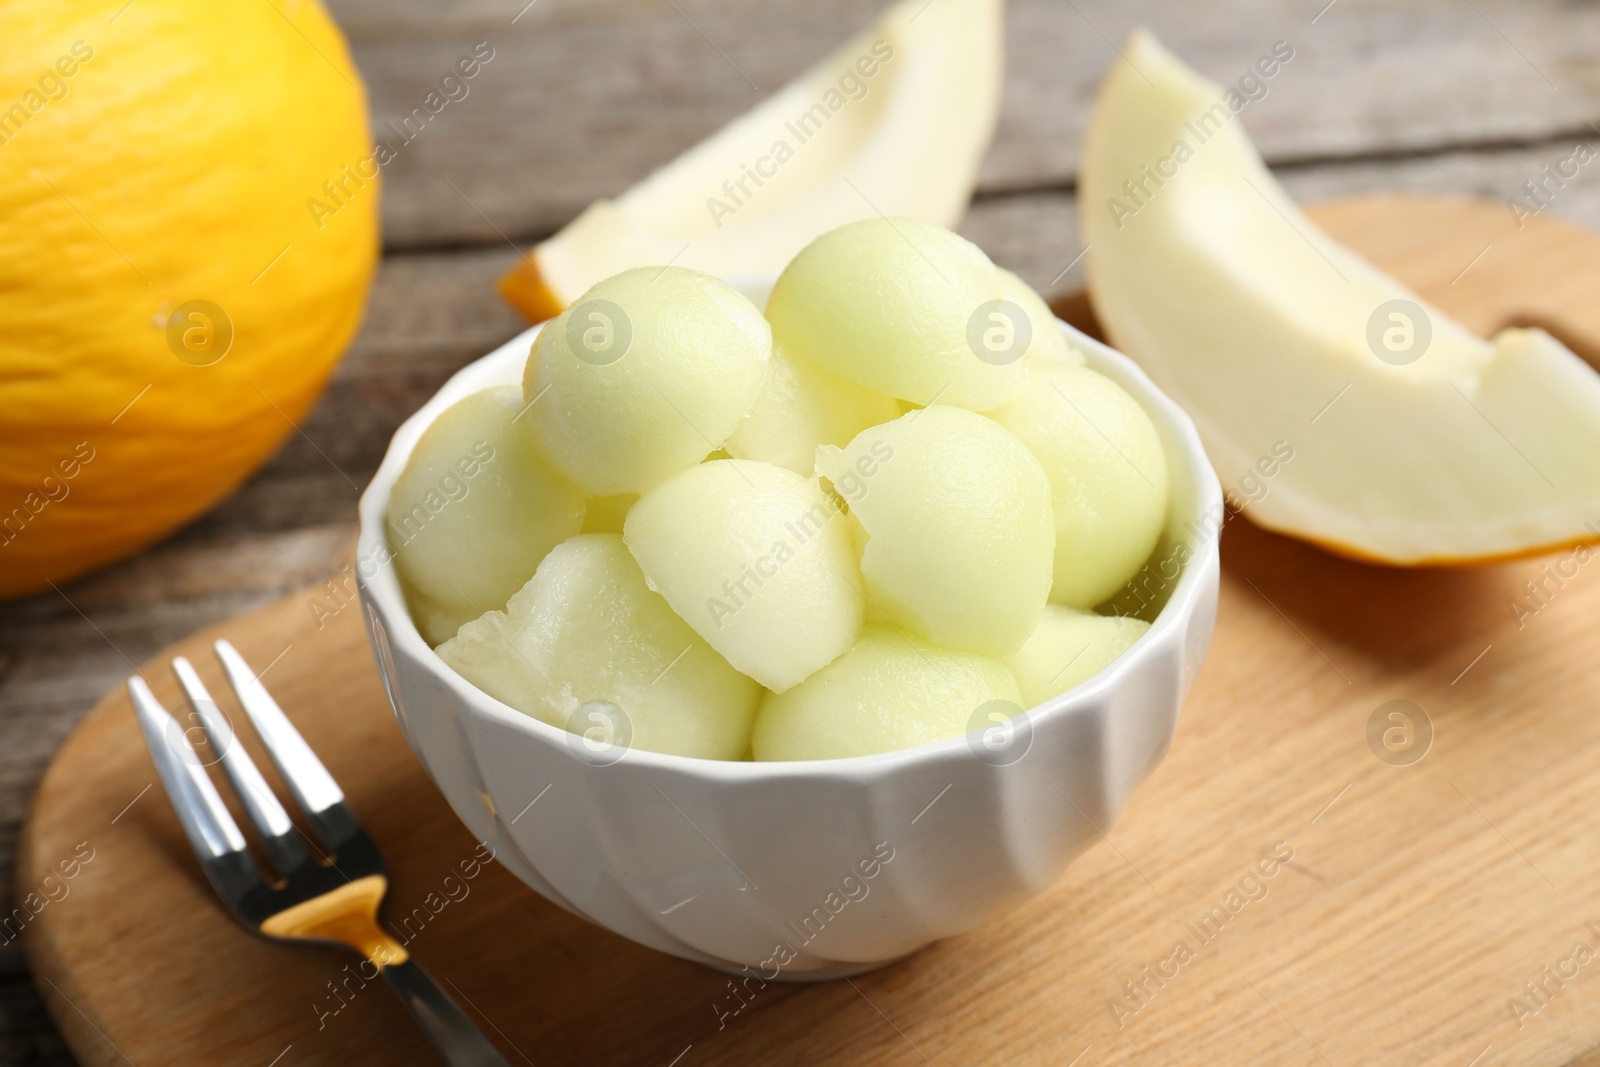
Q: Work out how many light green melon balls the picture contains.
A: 11